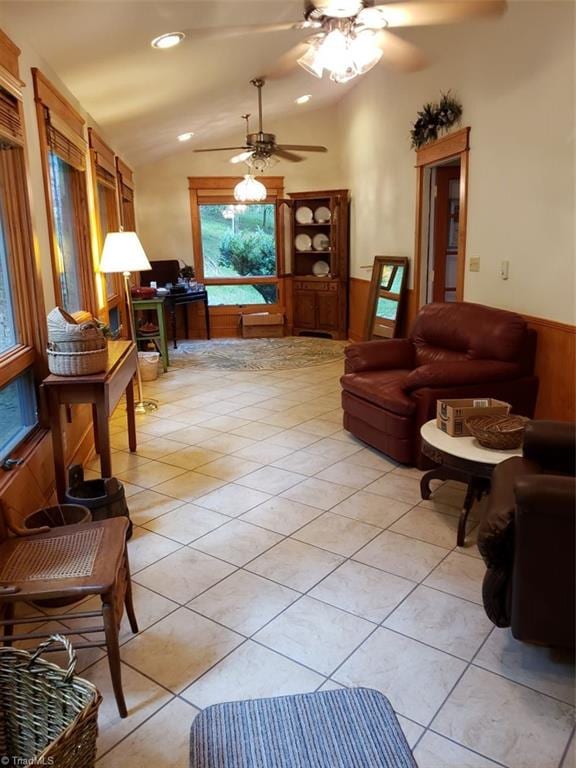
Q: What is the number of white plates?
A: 5